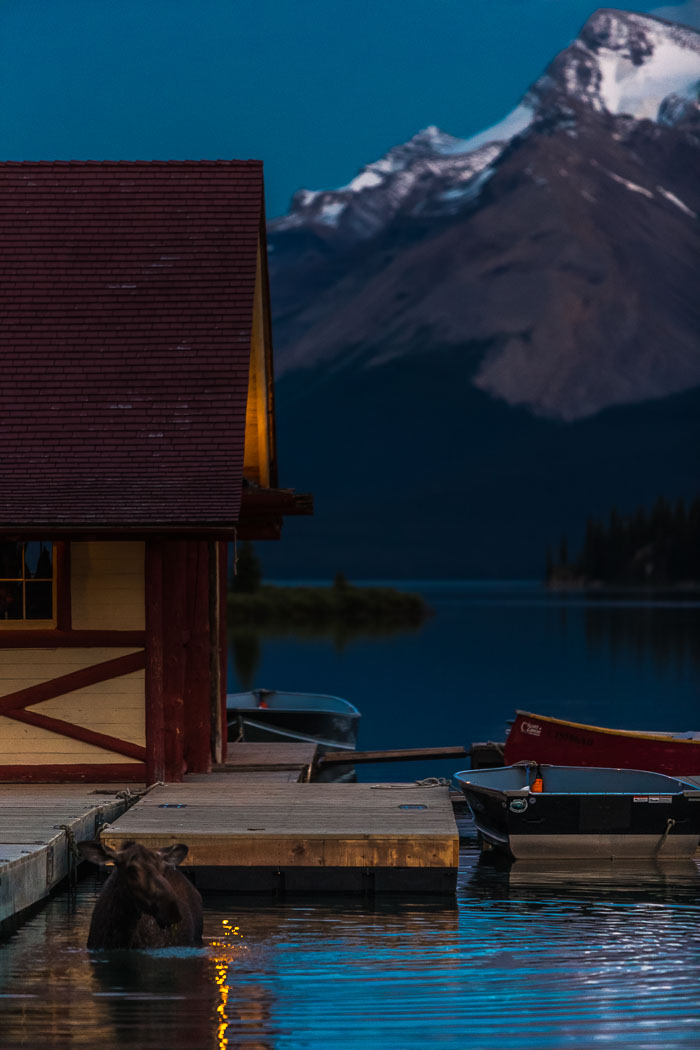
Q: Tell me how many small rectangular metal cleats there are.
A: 2